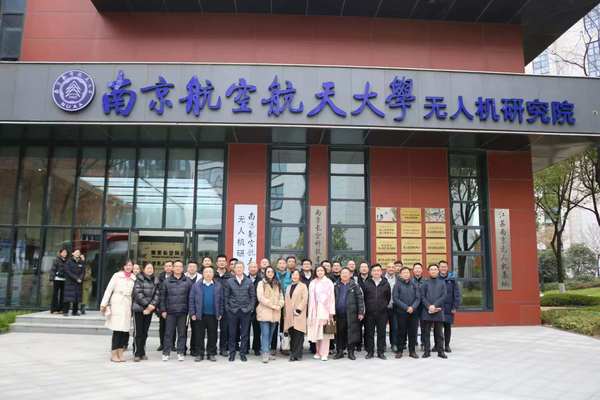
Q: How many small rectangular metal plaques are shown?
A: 12